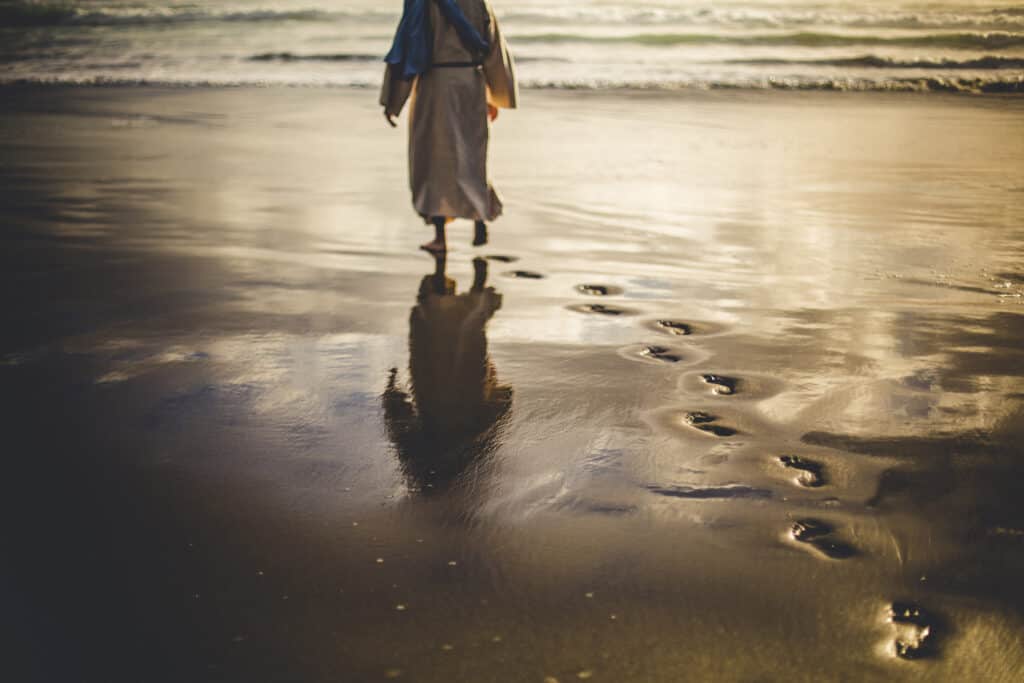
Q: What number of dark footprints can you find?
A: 11